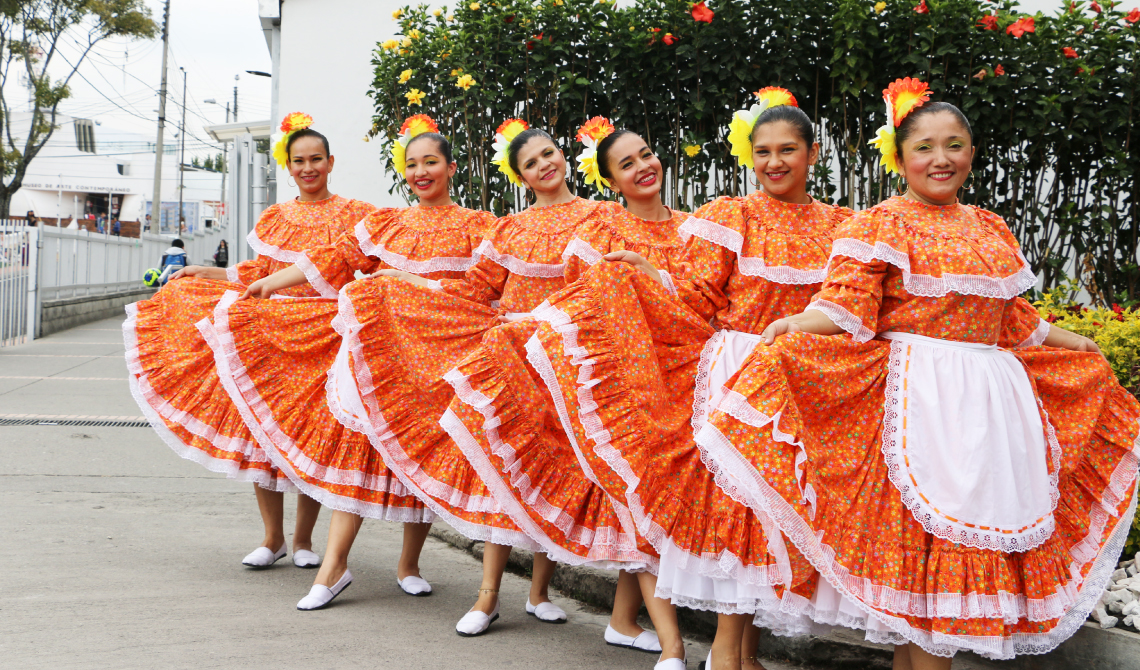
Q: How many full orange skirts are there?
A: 6